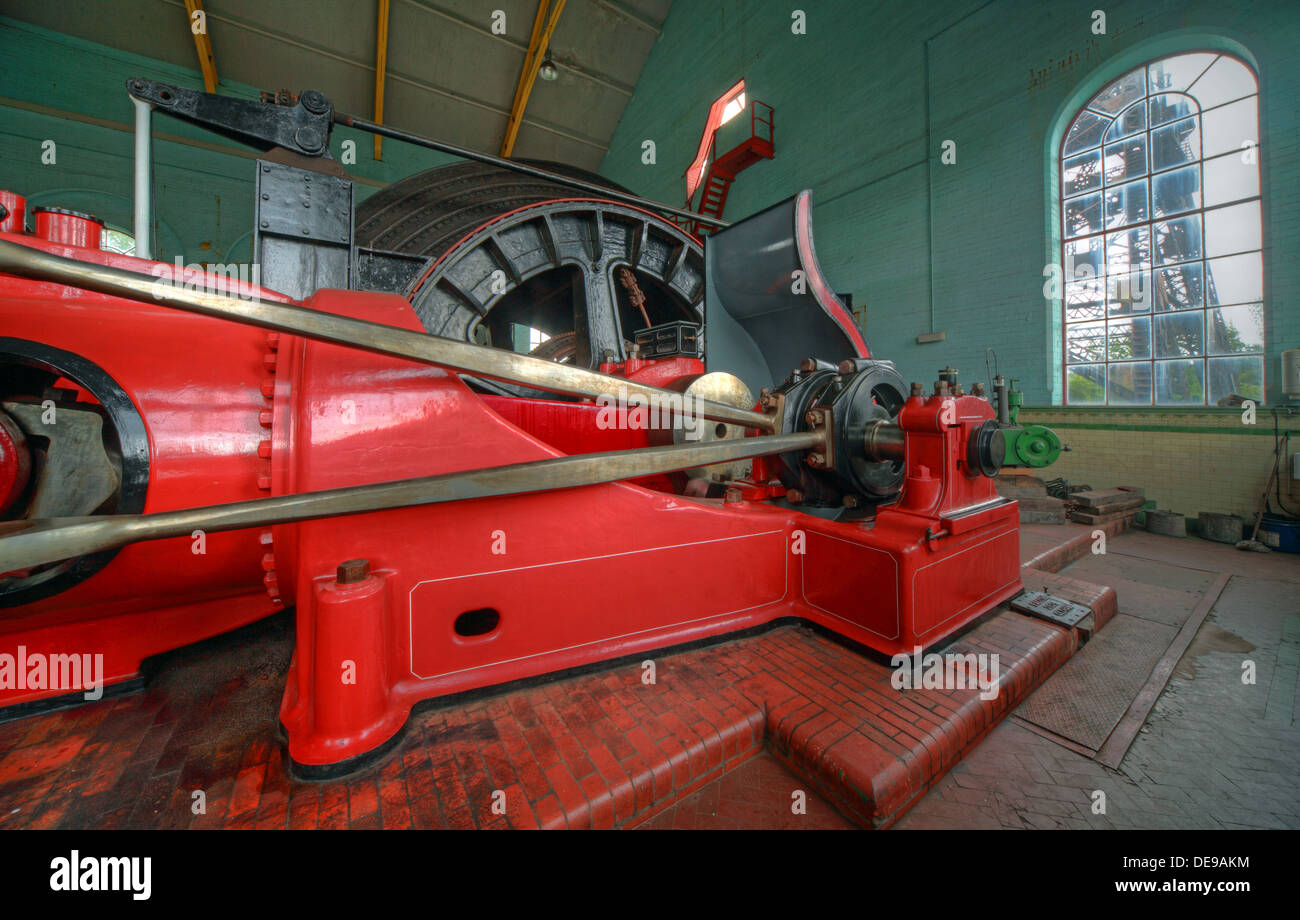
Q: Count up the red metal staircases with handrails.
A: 1